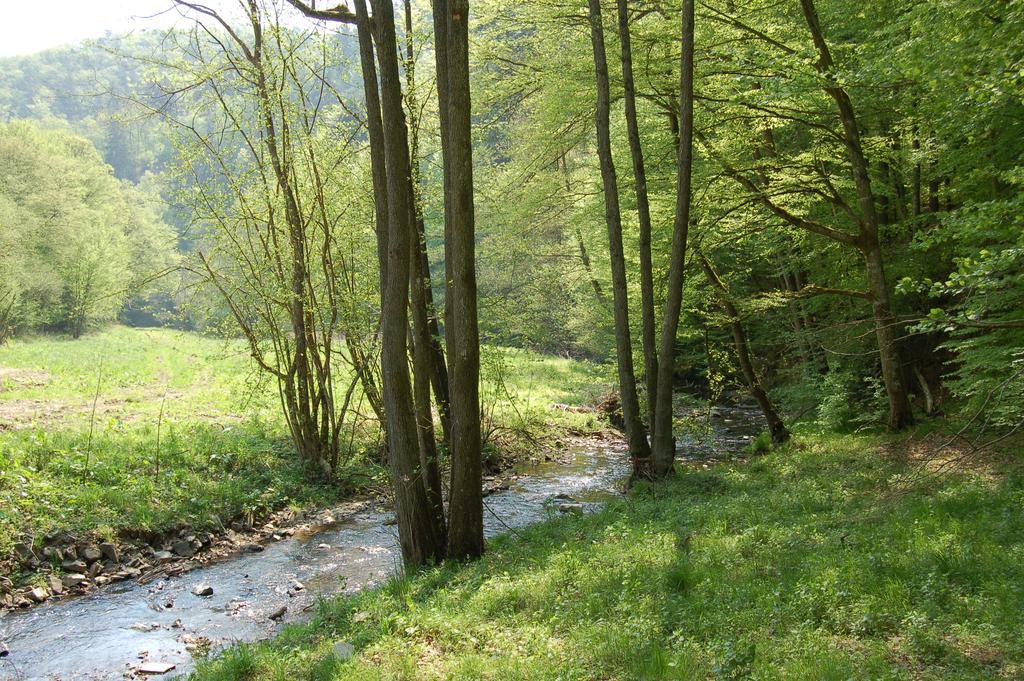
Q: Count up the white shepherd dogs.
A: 0